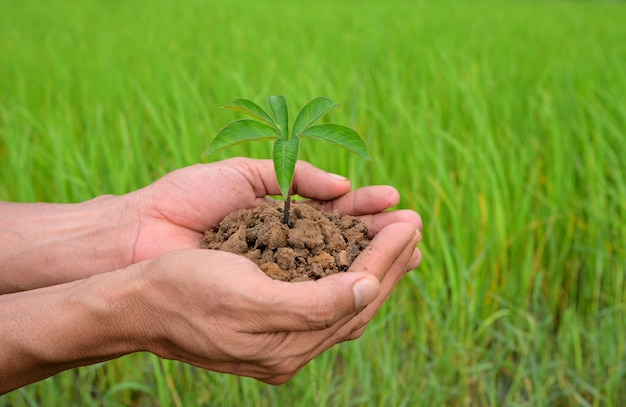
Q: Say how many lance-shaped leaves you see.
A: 6